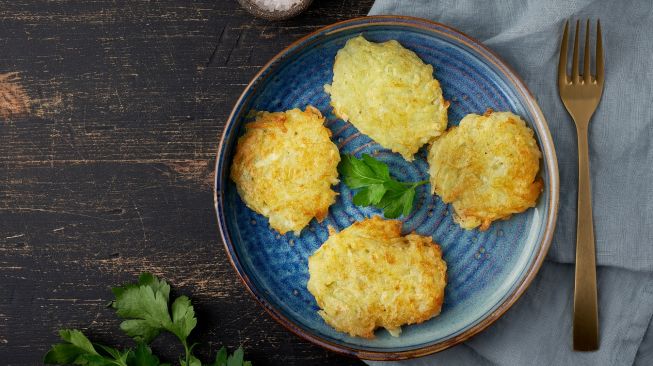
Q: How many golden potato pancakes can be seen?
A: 4